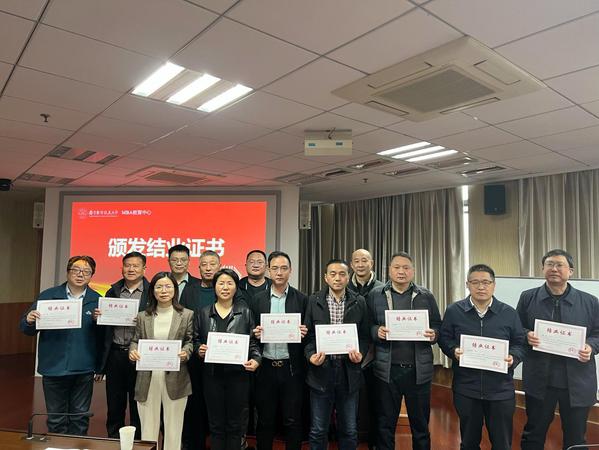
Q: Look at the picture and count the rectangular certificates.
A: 9